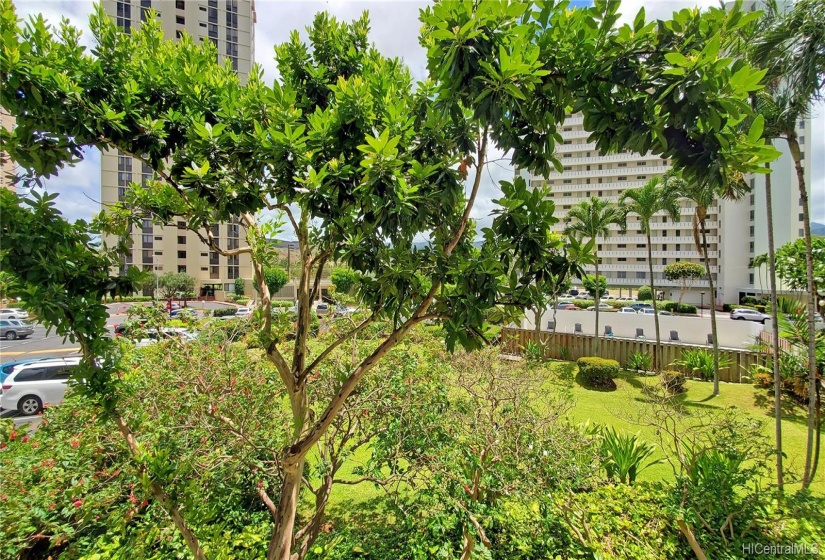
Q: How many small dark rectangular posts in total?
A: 6